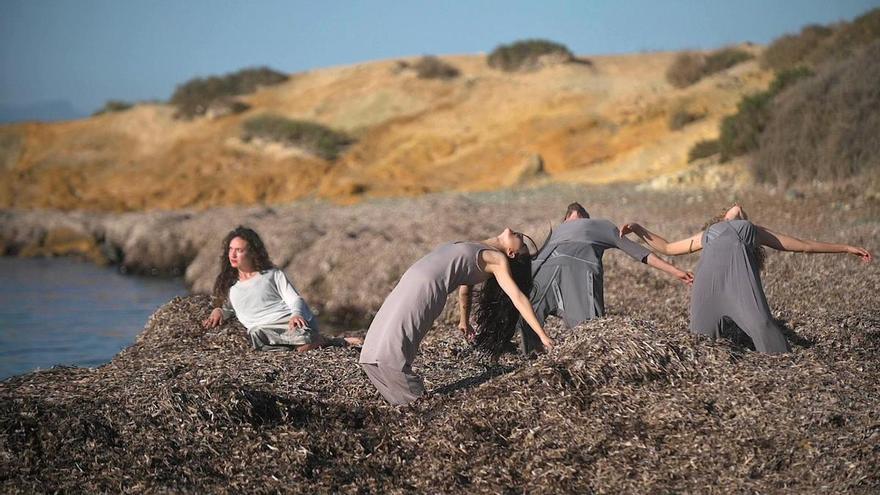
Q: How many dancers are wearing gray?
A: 3